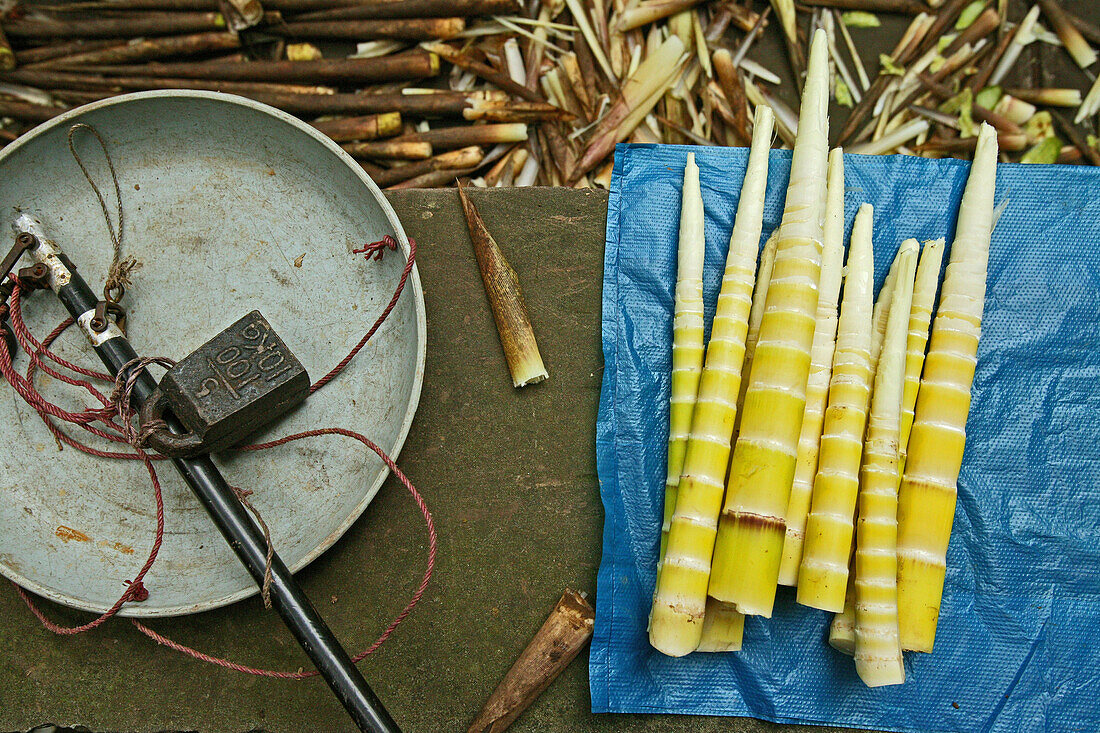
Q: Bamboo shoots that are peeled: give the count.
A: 10